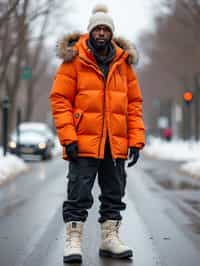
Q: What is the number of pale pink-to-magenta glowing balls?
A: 0